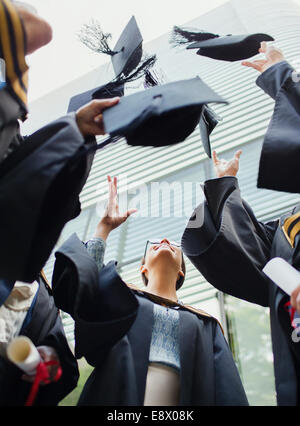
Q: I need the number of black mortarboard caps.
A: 5